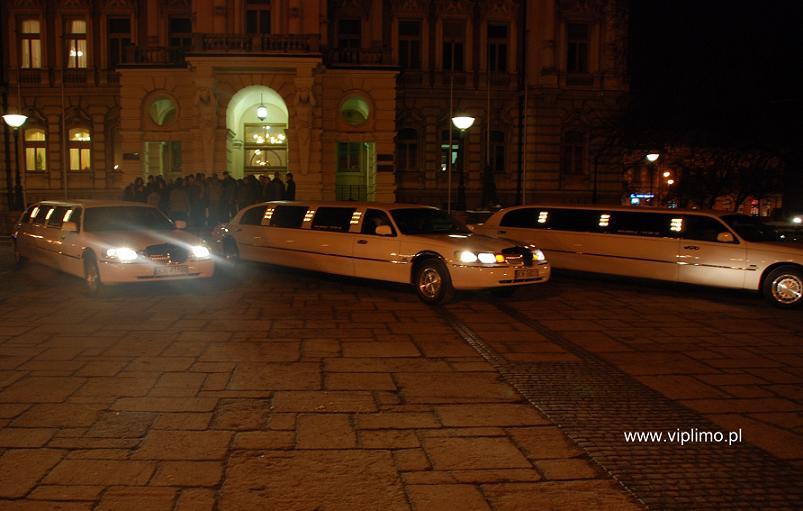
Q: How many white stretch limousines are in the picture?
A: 3